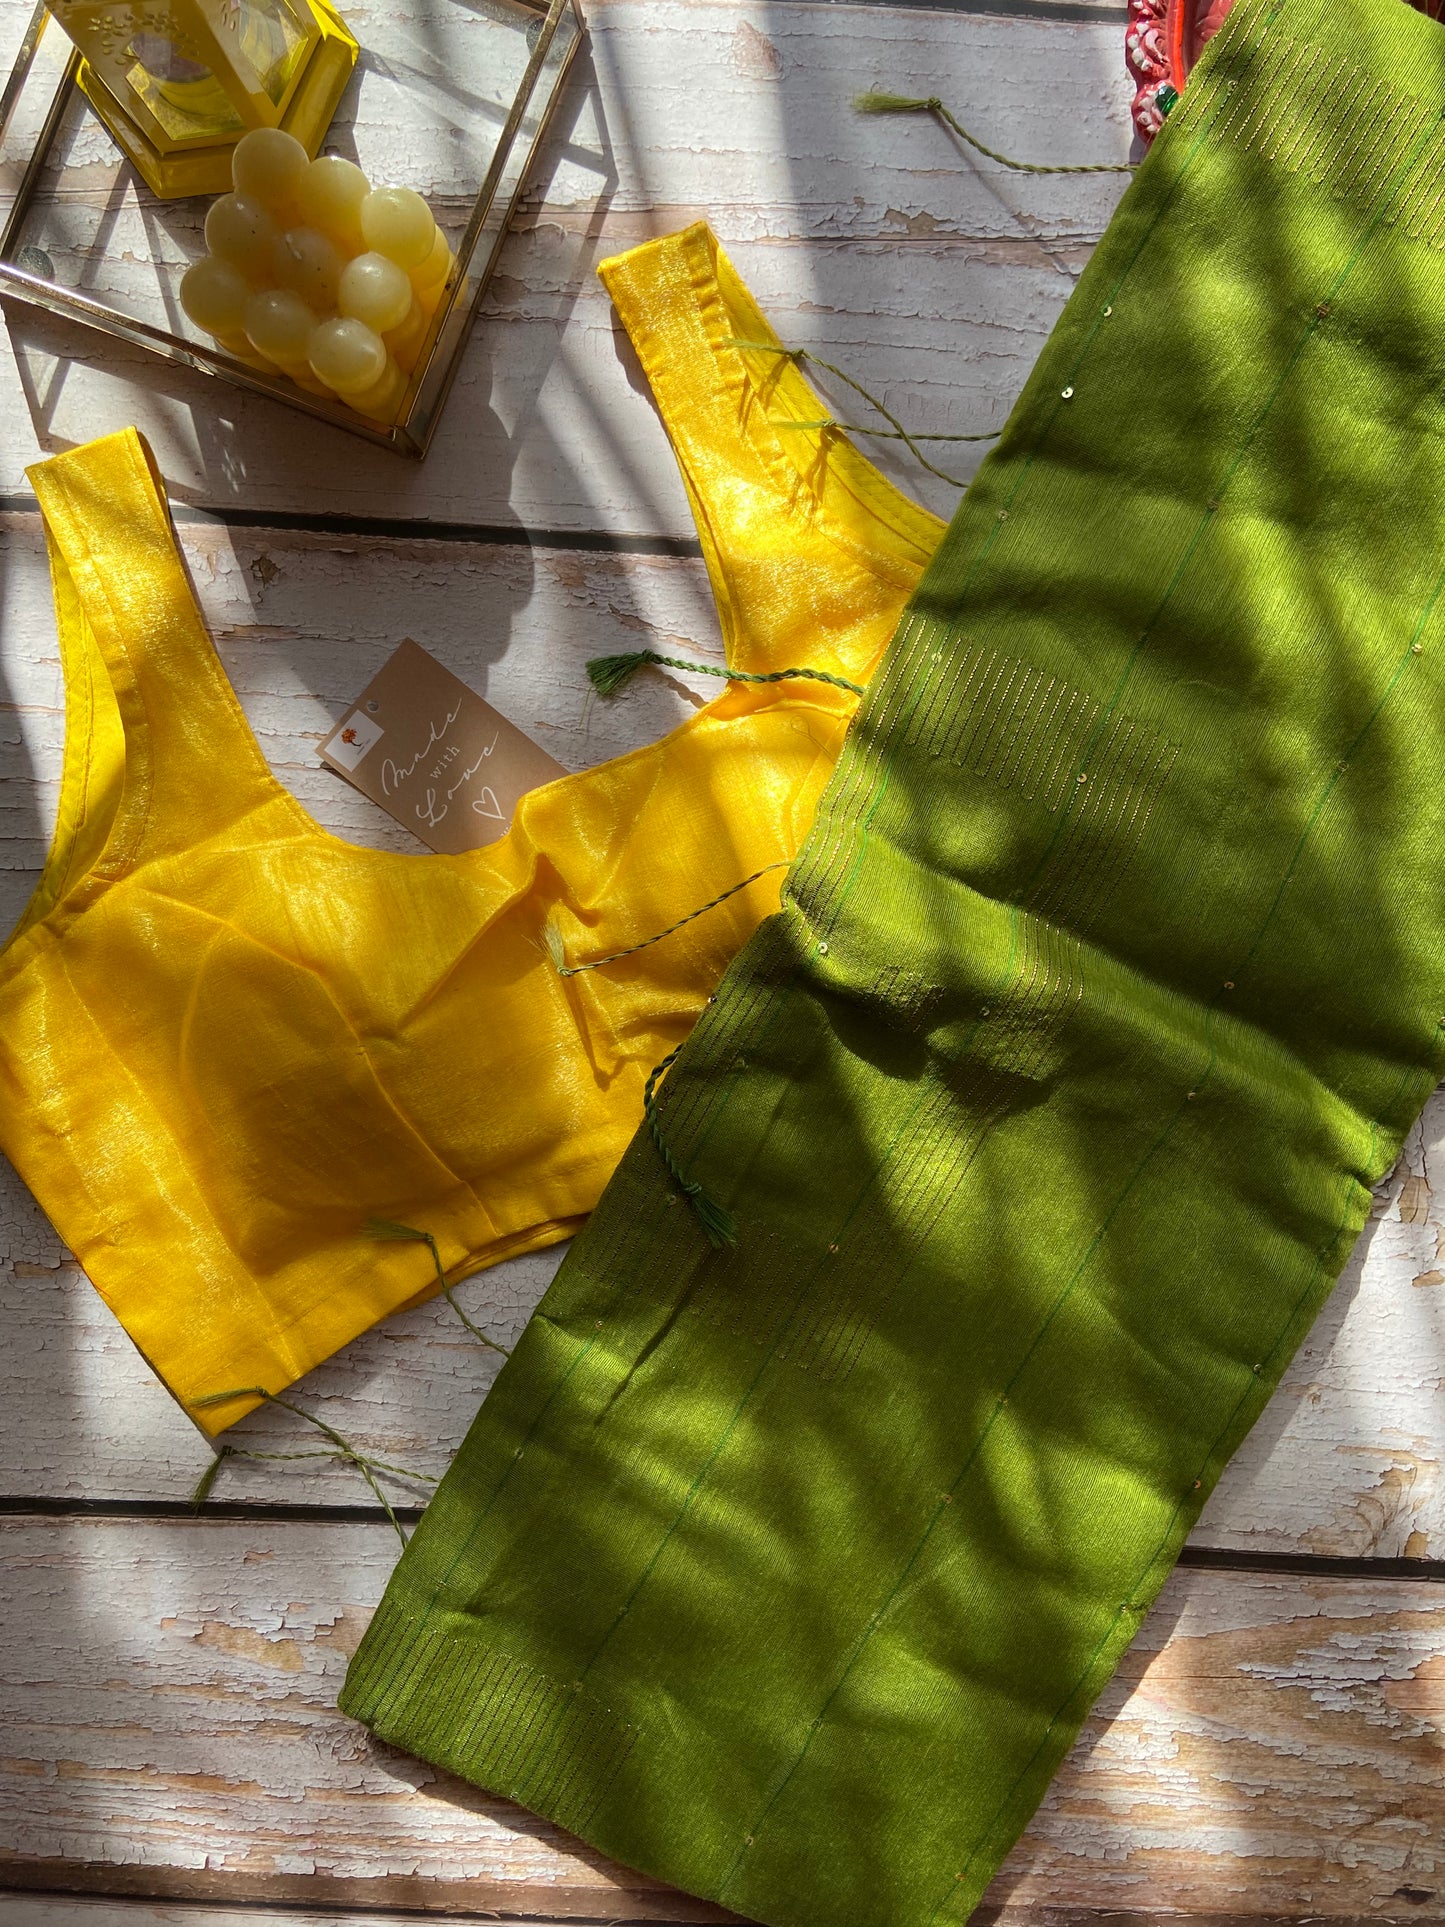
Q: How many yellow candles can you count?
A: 1